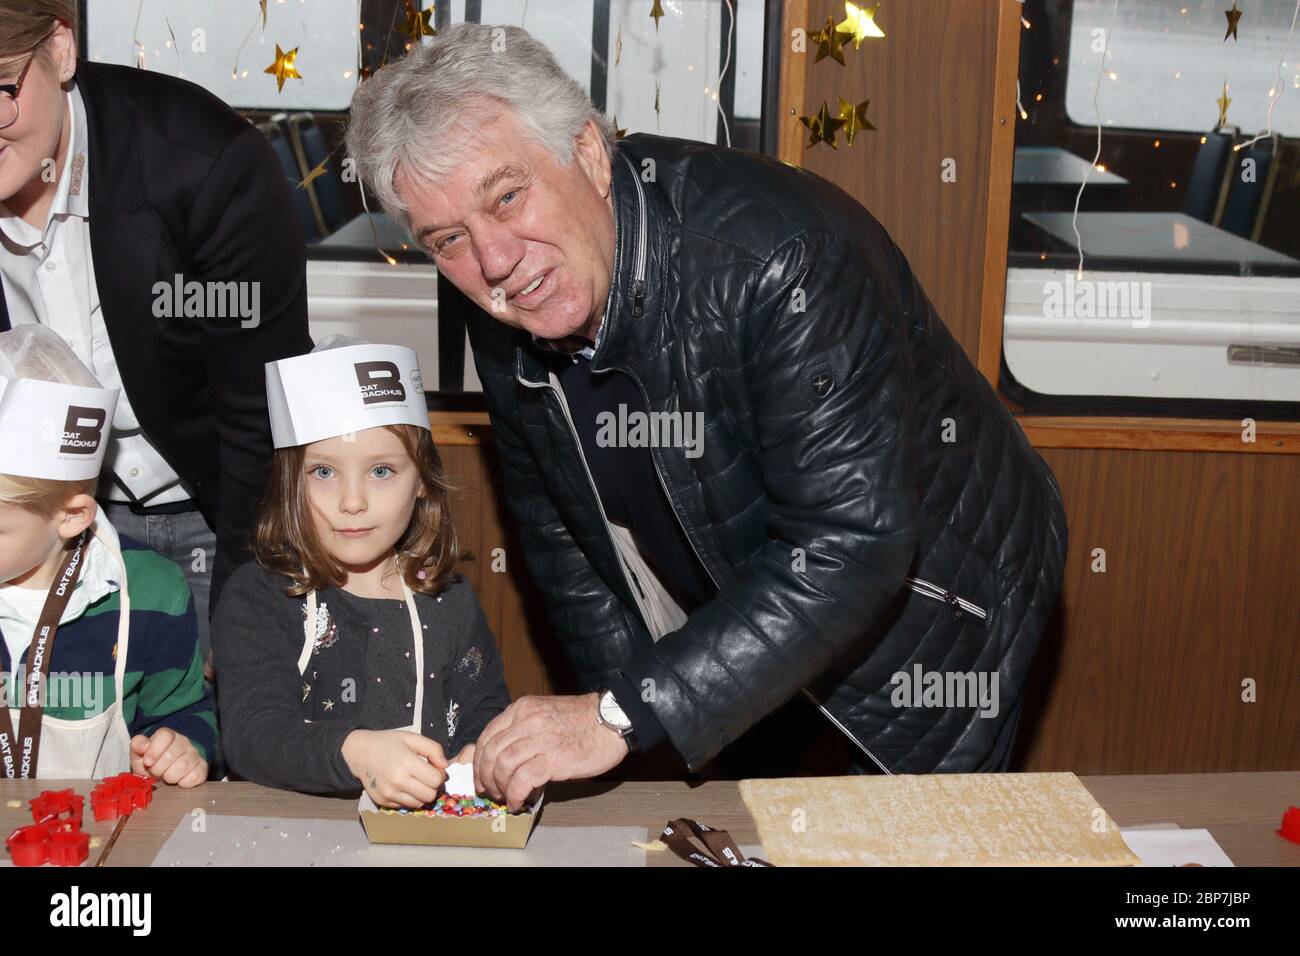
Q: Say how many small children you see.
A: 2